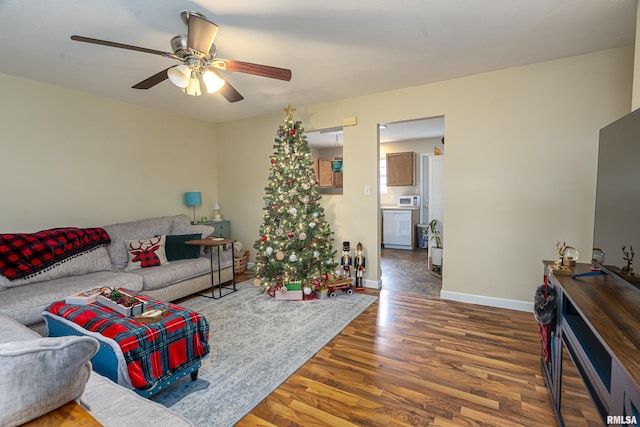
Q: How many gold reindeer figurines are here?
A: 1